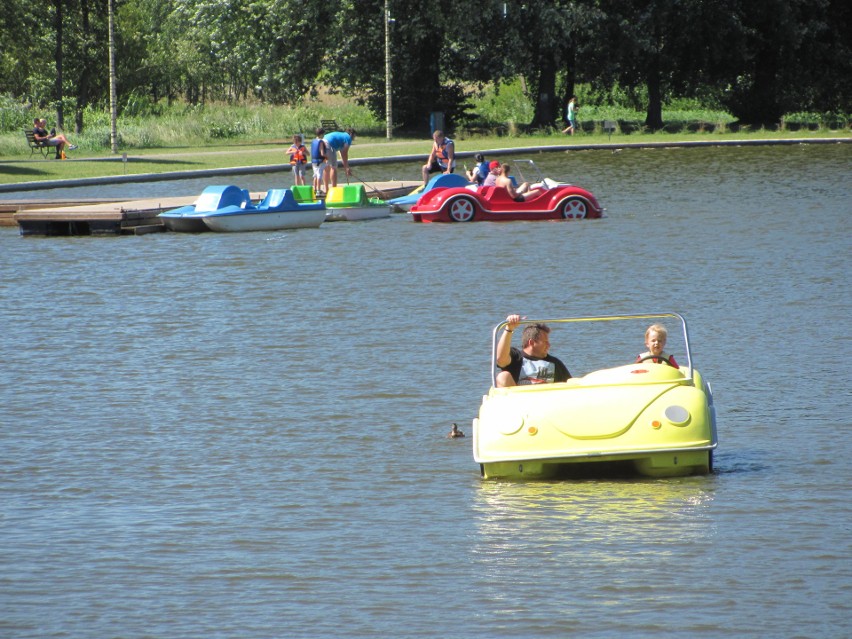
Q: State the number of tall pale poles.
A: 2